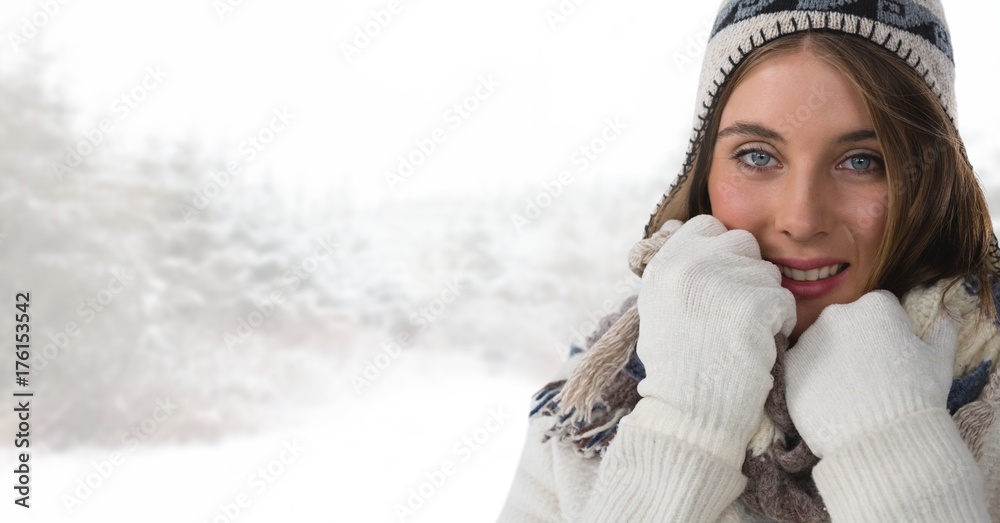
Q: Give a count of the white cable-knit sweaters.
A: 1